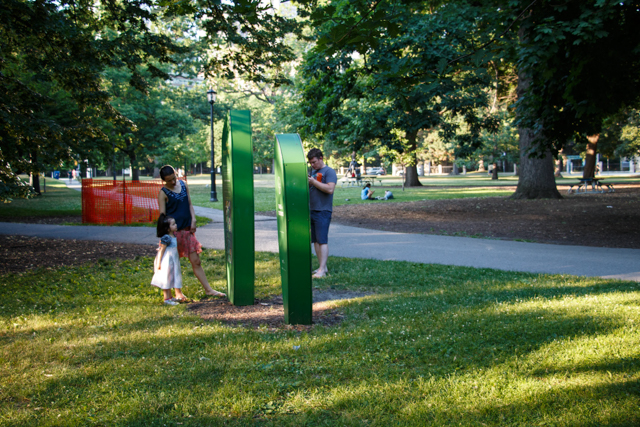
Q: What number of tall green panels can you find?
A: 2